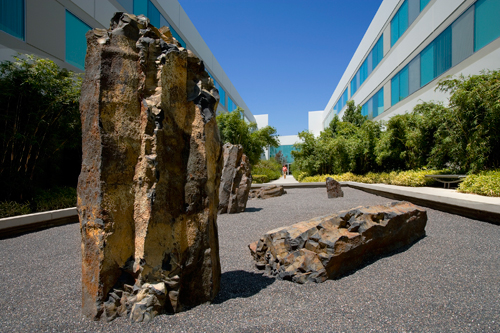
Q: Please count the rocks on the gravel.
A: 5